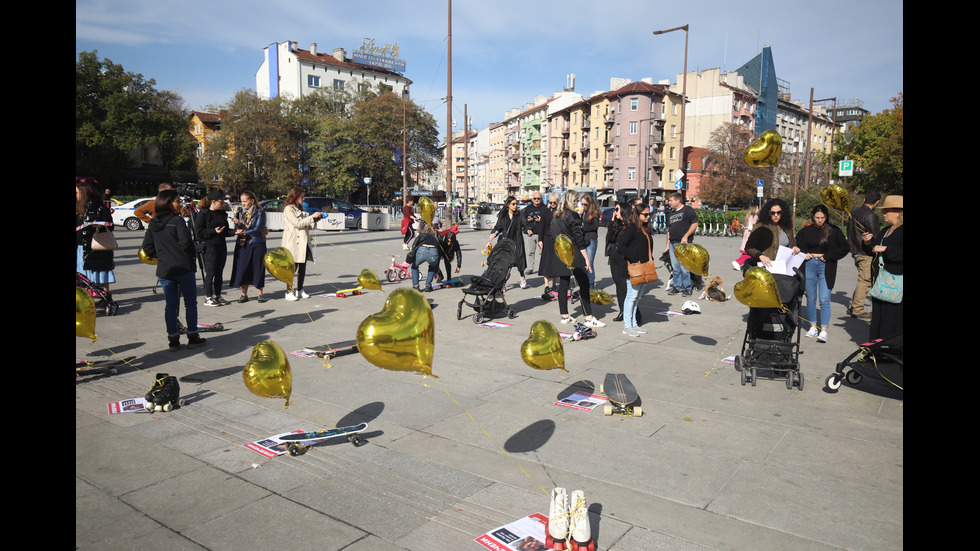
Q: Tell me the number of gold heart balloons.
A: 14